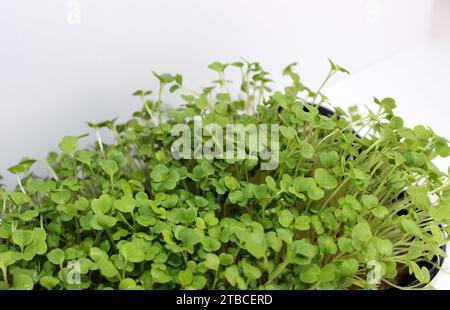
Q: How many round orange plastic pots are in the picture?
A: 0